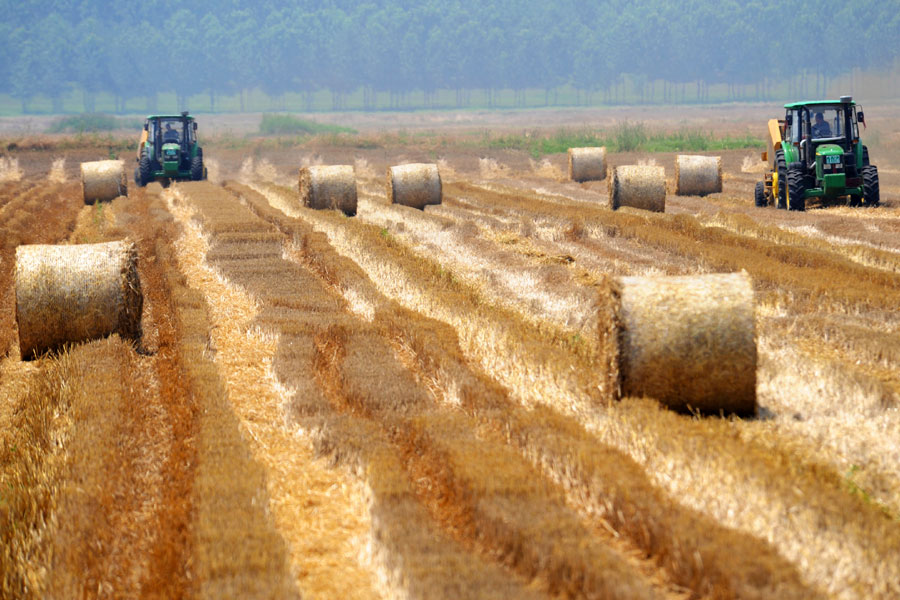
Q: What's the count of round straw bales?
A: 8